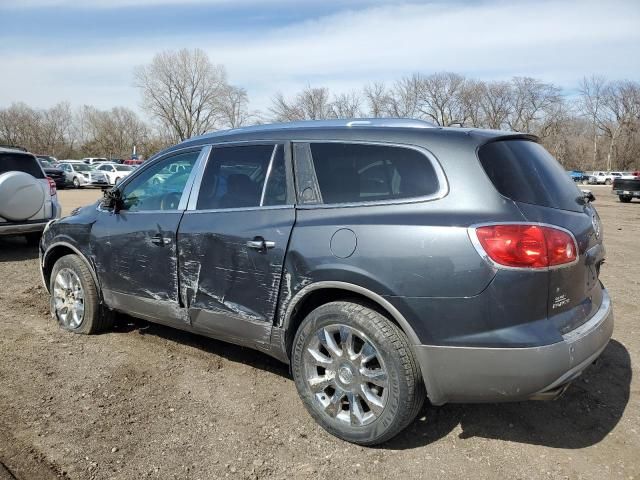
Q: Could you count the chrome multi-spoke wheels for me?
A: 2